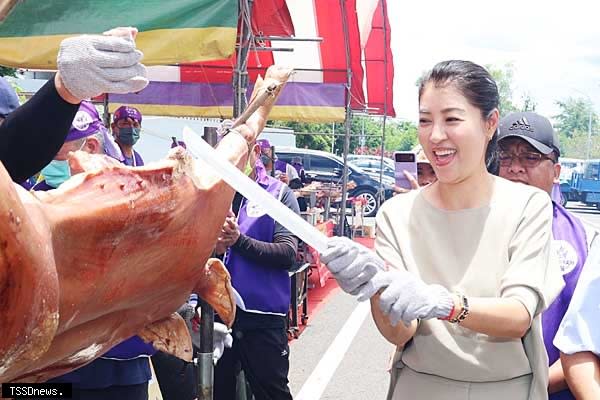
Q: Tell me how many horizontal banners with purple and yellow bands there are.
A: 1